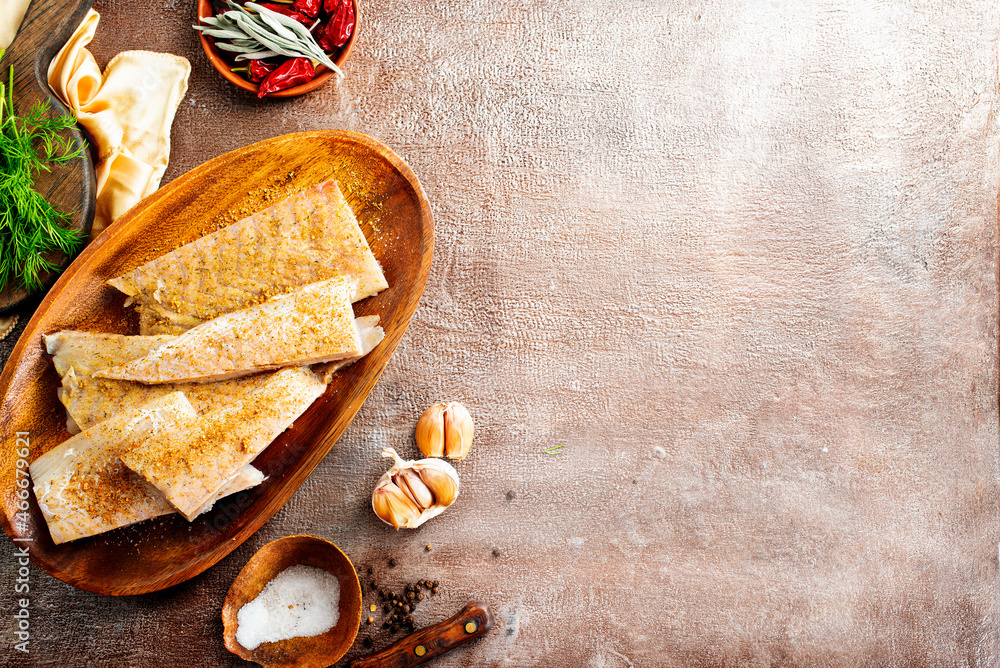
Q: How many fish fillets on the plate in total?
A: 5